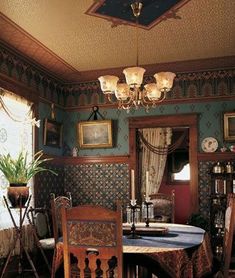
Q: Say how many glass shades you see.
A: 5